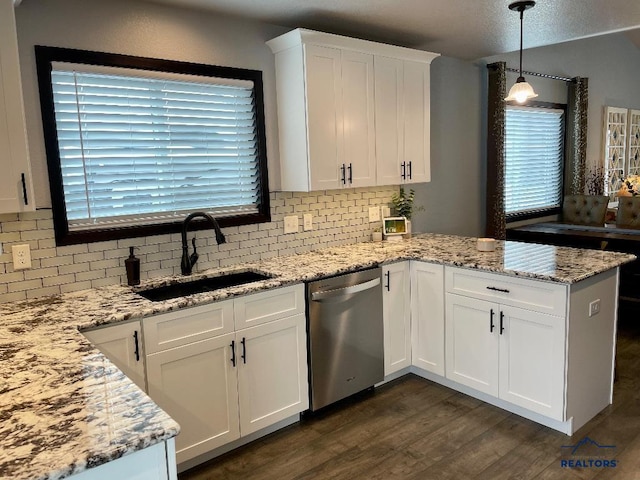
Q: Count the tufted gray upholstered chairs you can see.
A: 2